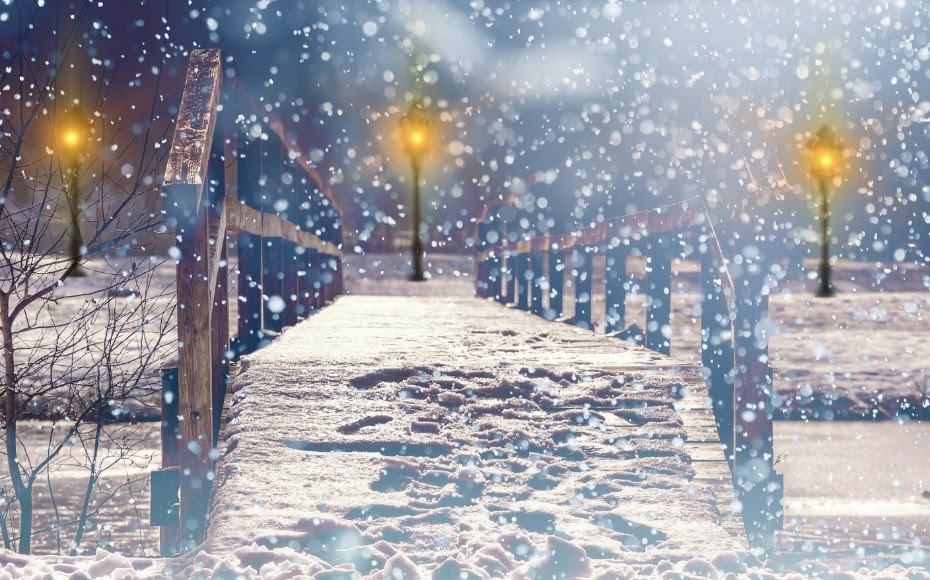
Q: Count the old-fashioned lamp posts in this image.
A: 3